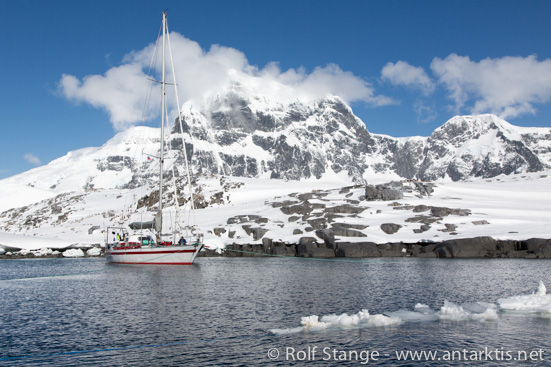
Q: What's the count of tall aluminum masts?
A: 1